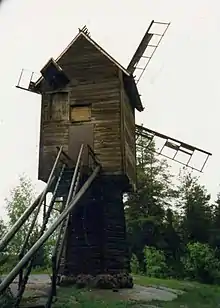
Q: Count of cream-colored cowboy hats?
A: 0